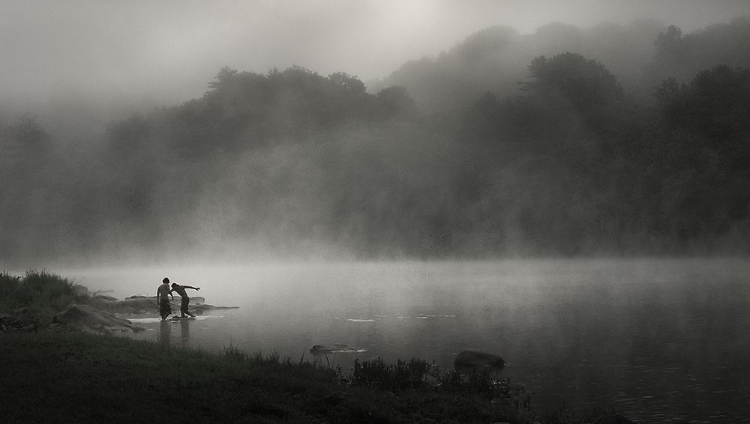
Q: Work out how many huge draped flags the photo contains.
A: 0